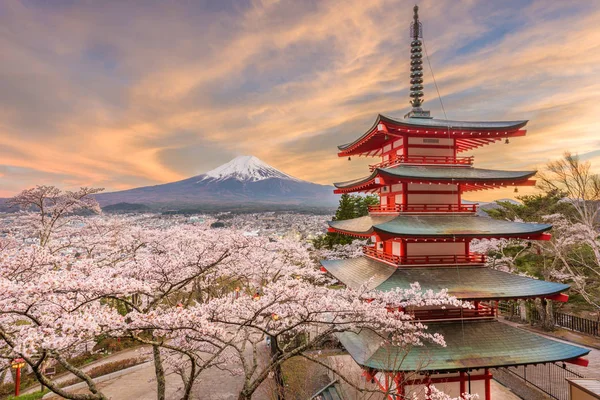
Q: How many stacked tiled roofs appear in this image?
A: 5